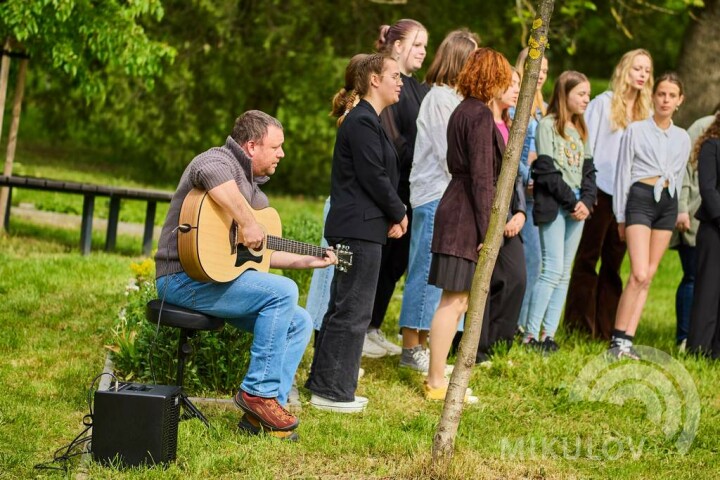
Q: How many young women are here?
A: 12